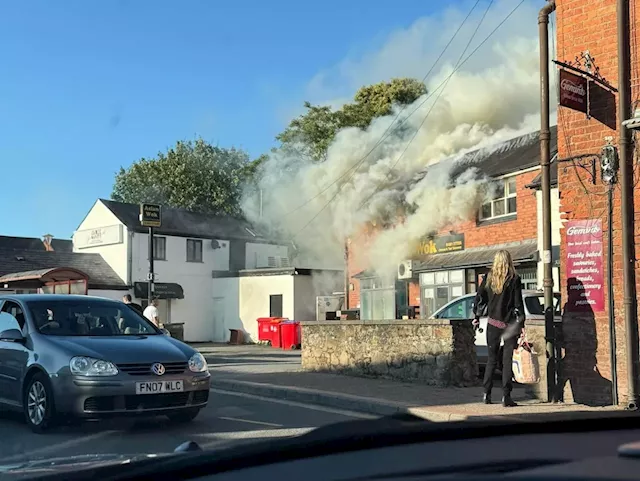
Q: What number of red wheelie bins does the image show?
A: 3